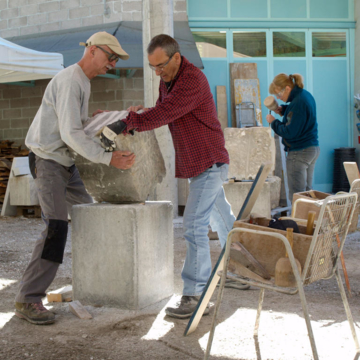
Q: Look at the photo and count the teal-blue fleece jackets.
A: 1